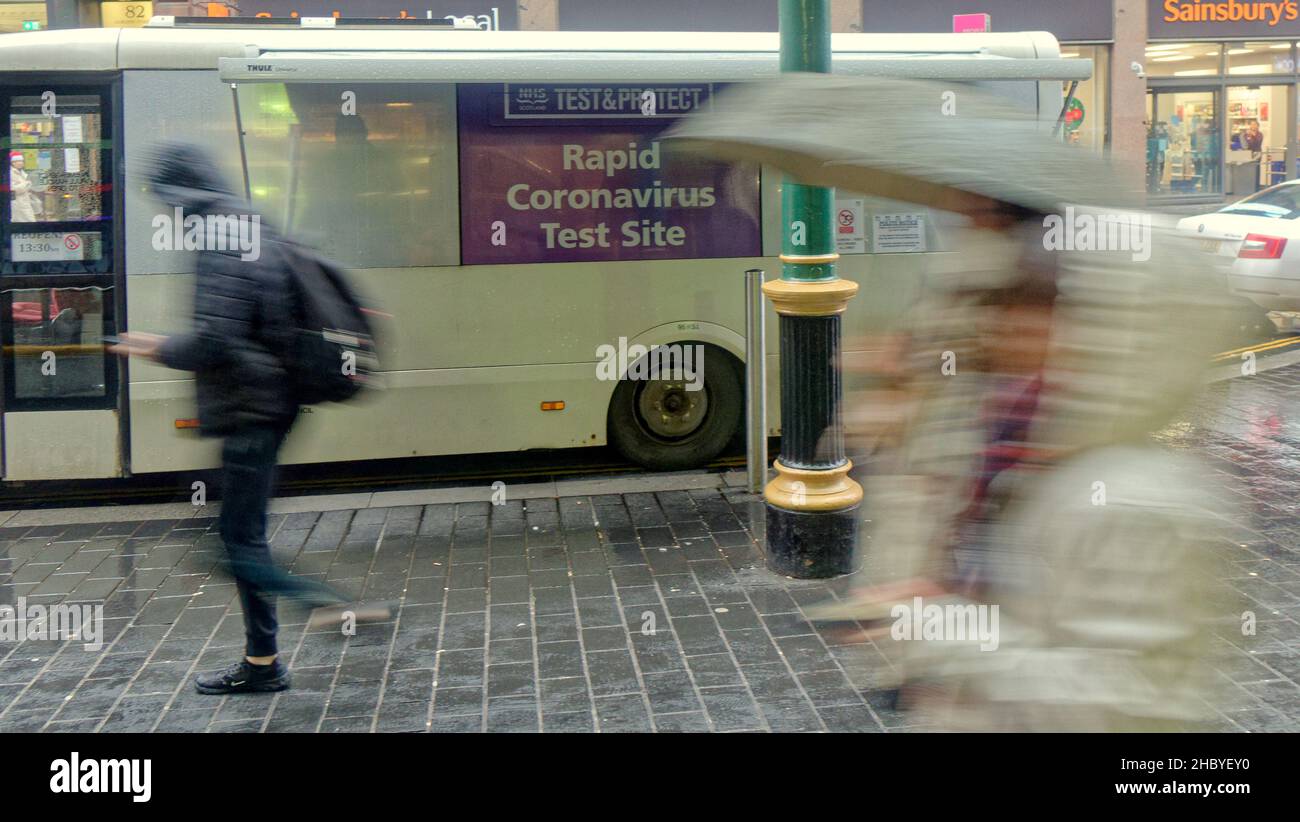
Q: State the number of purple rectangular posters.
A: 1